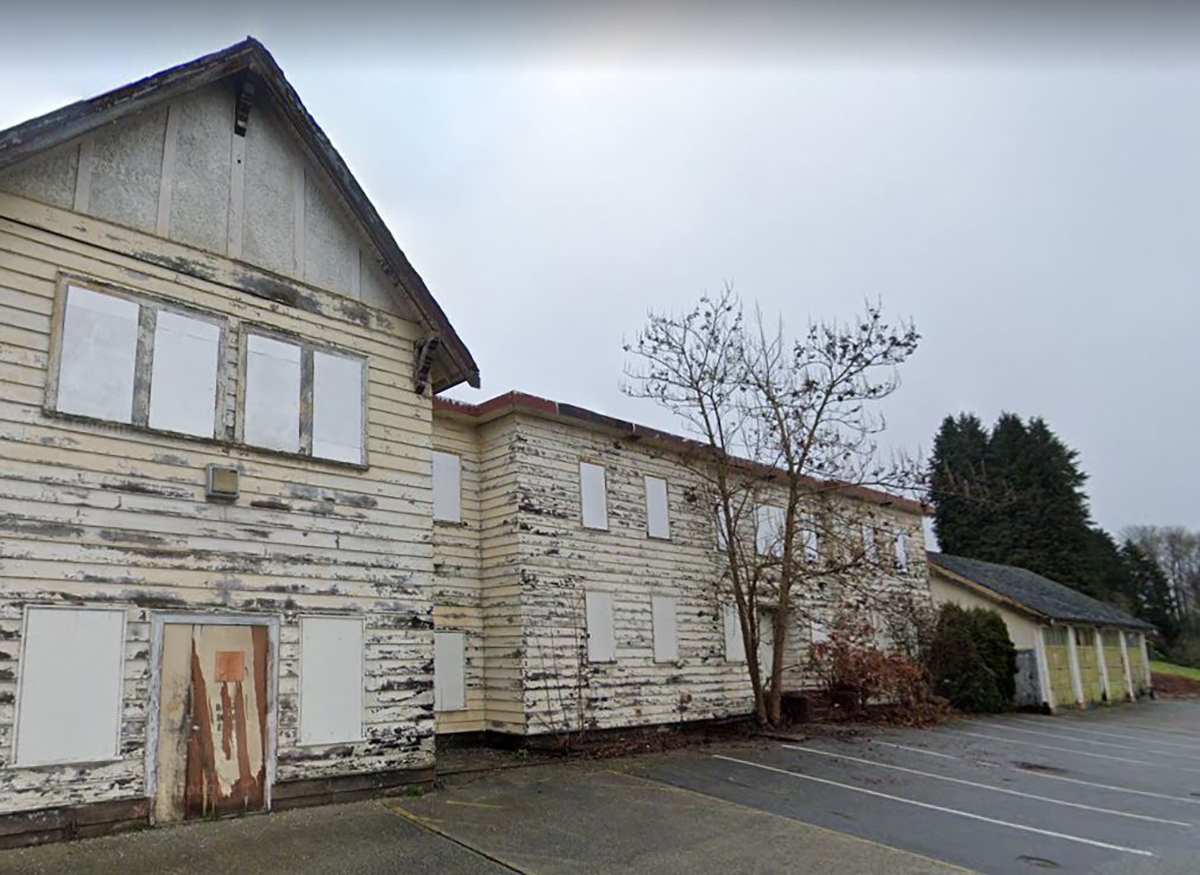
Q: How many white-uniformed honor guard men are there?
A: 0